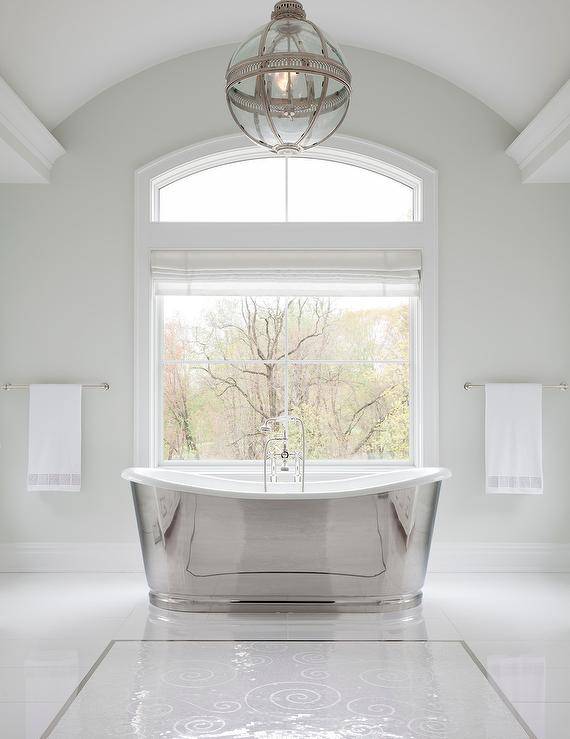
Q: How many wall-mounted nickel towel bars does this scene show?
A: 2